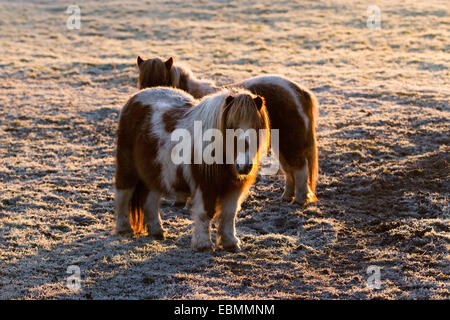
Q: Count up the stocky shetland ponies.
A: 2